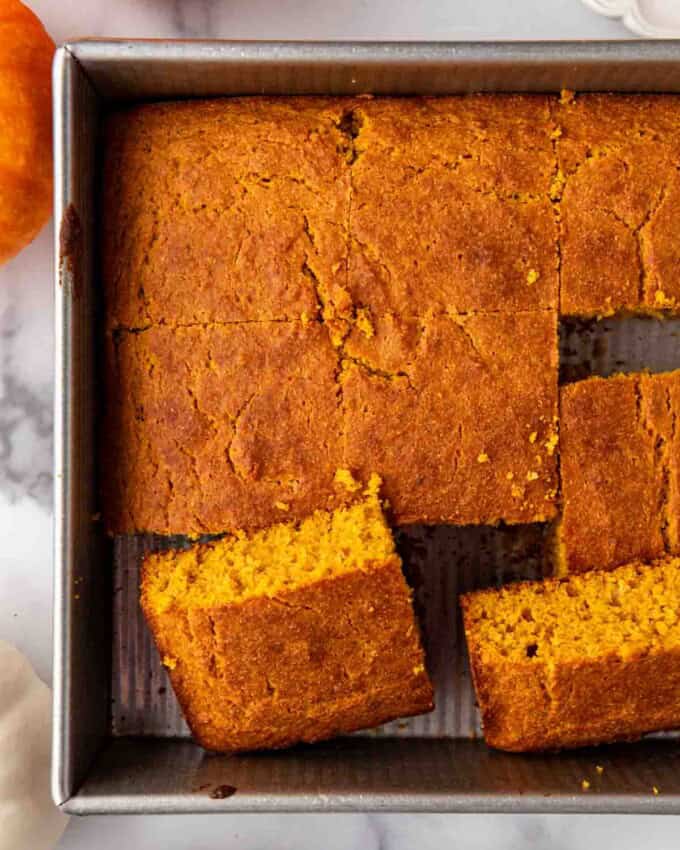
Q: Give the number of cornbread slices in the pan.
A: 8